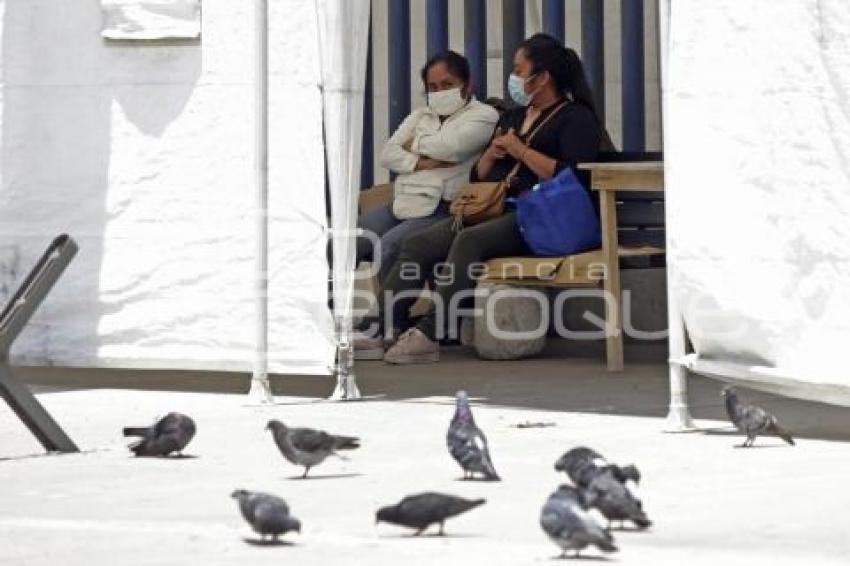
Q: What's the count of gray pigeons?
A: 9